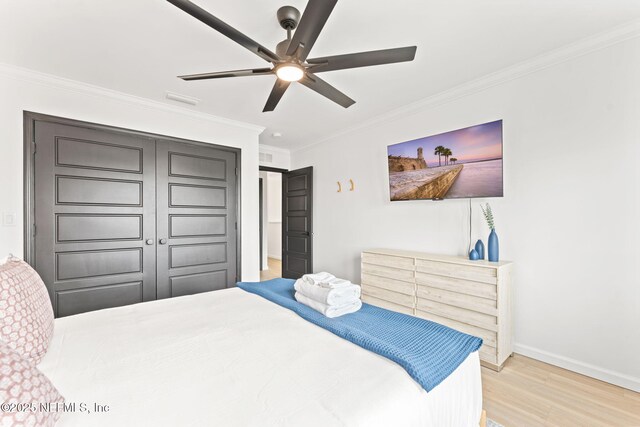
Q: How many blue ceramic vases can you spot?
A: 3